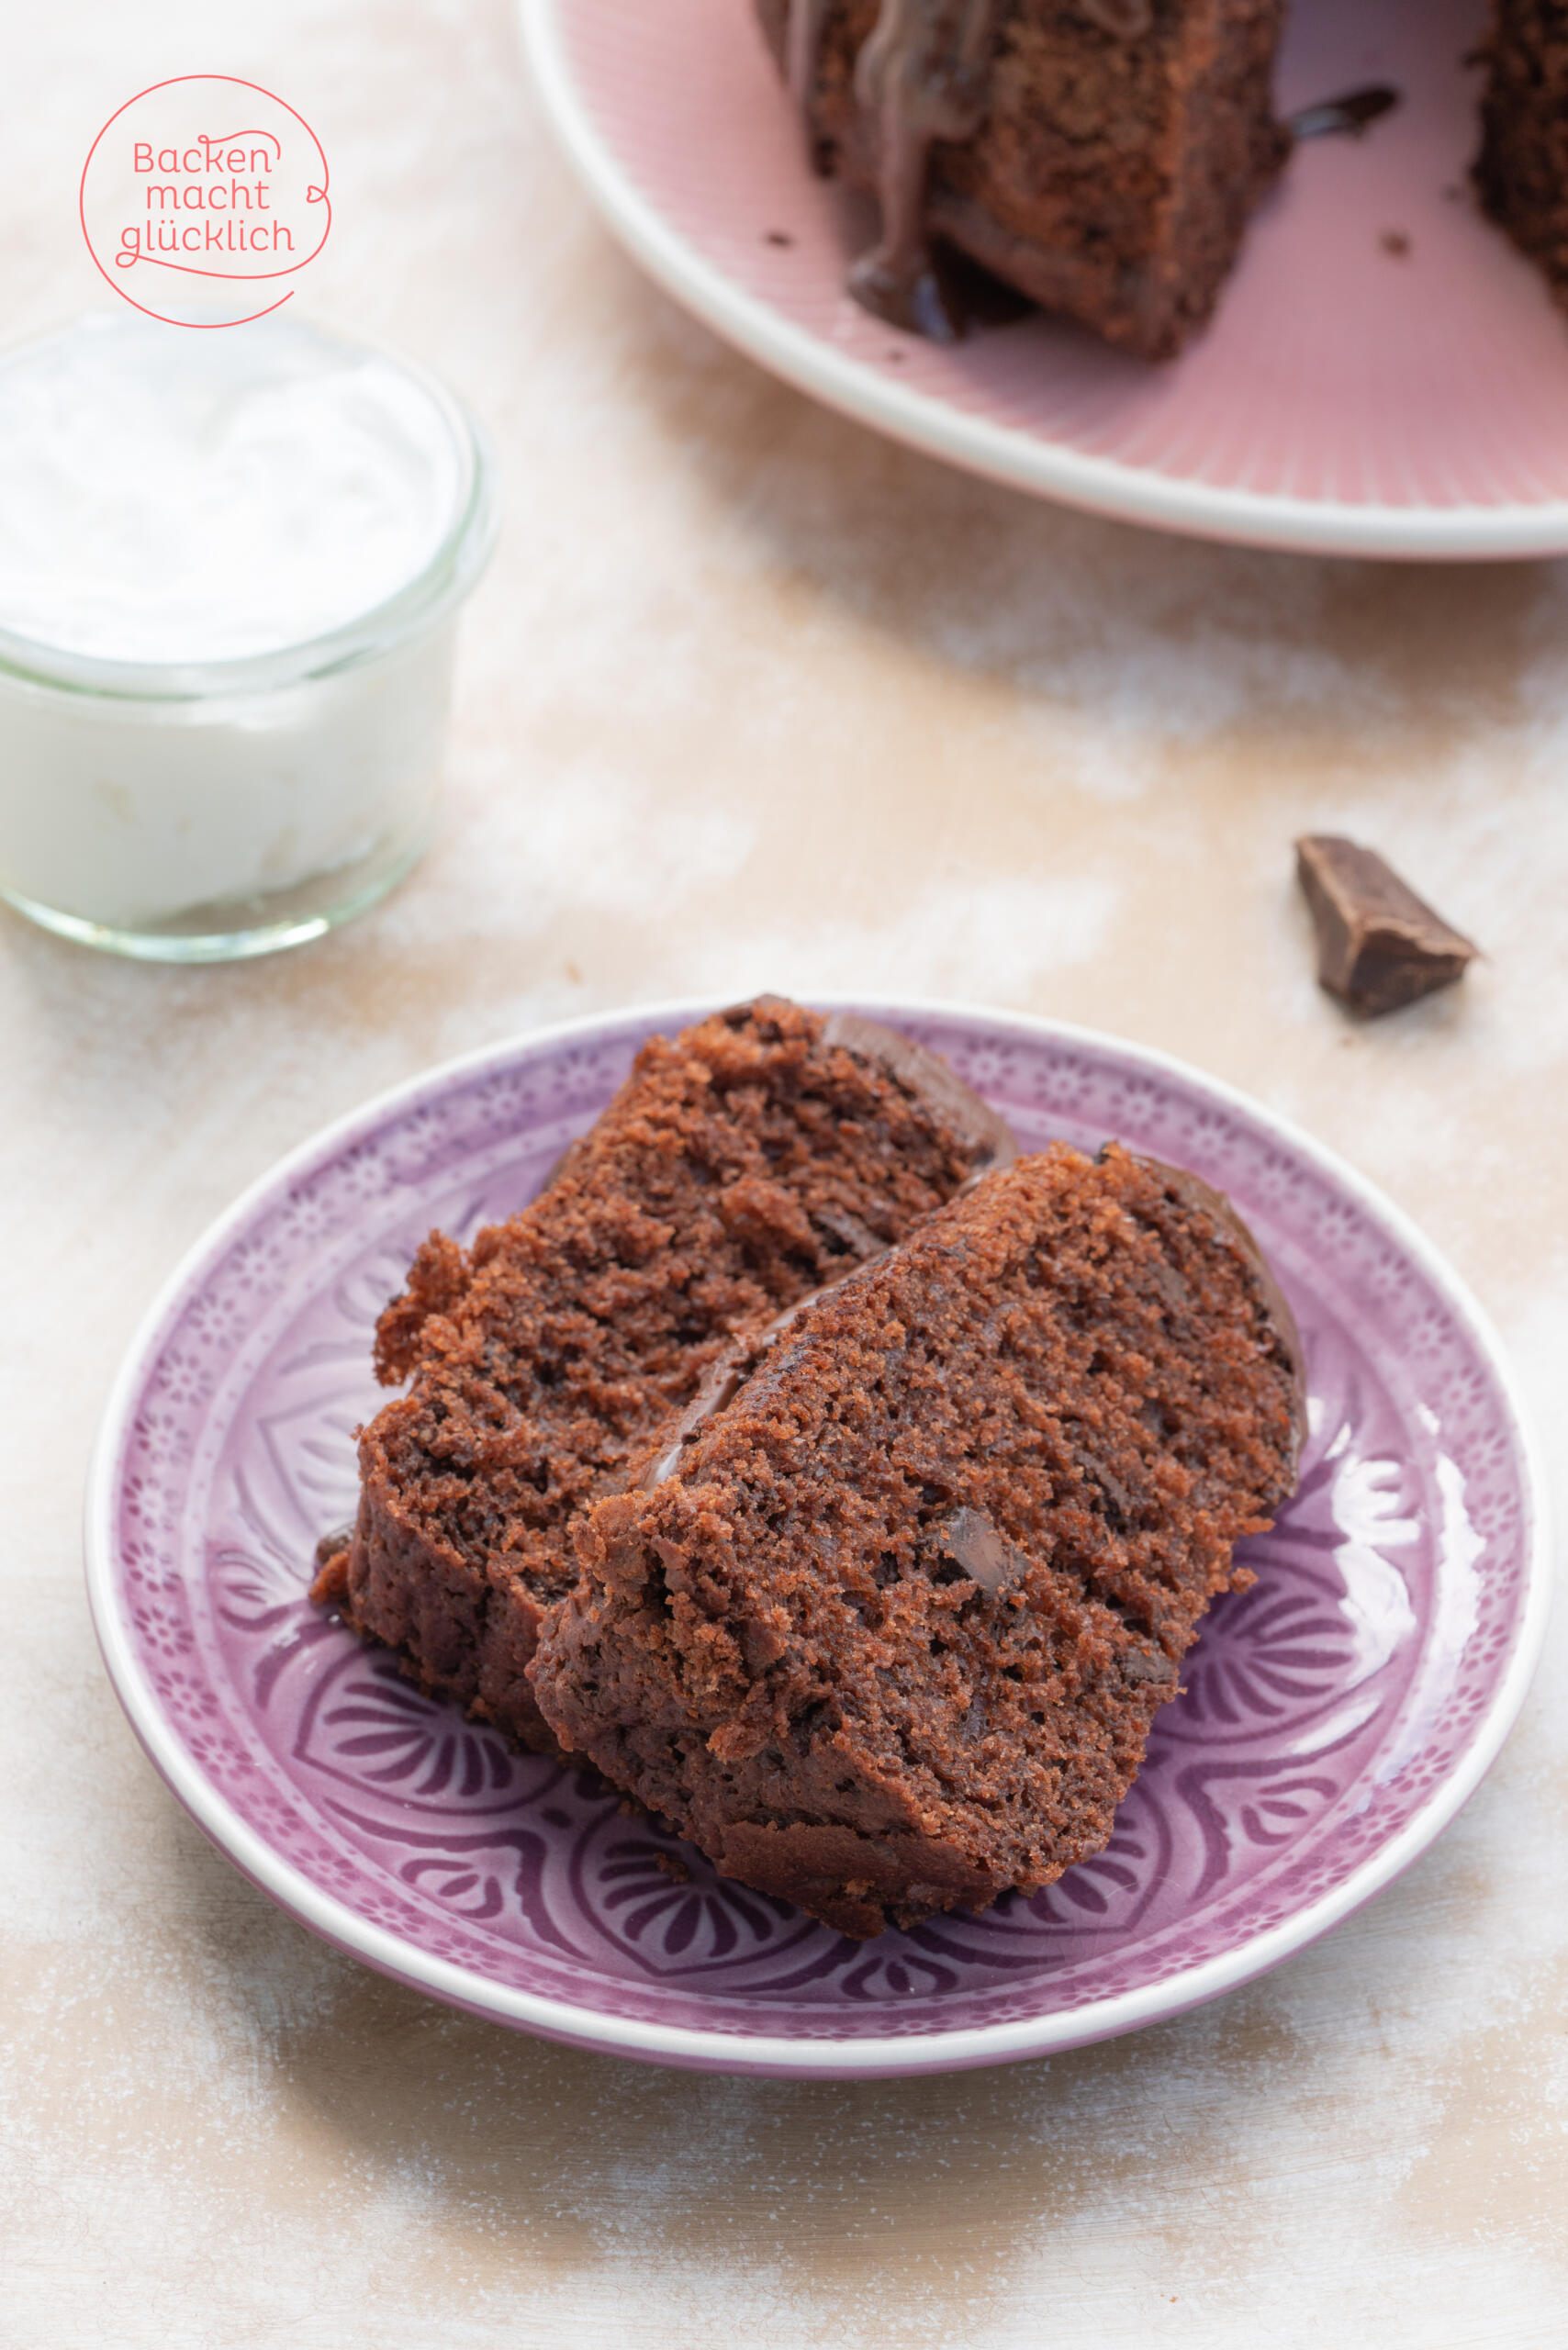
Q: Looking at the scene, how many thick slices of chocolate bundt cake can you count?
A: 2